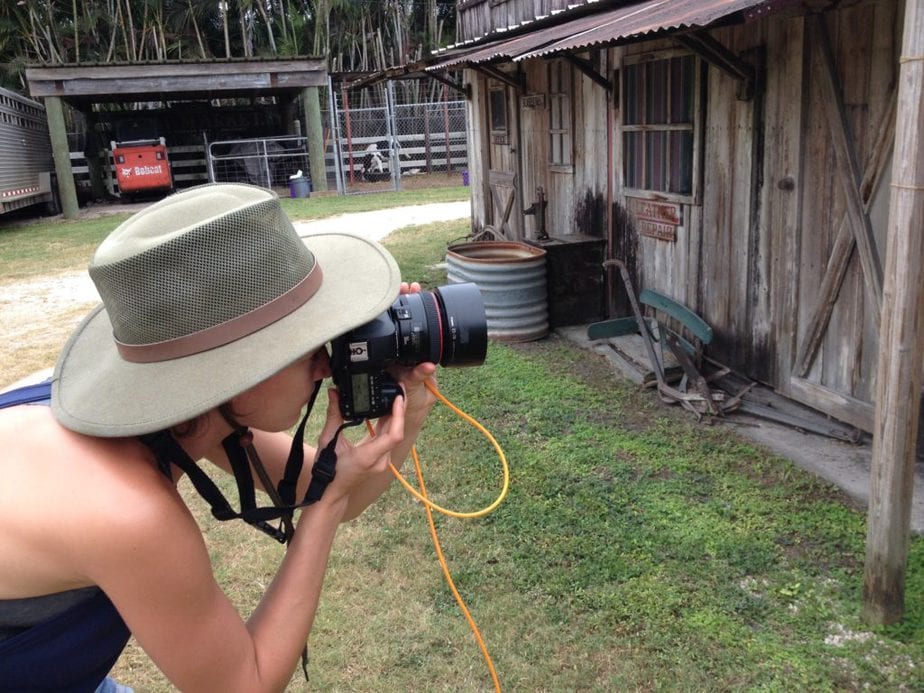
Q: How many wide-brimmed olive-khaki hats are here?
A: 1